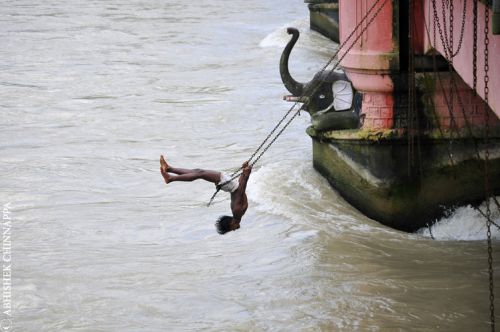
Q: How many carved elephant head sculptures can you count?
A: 1